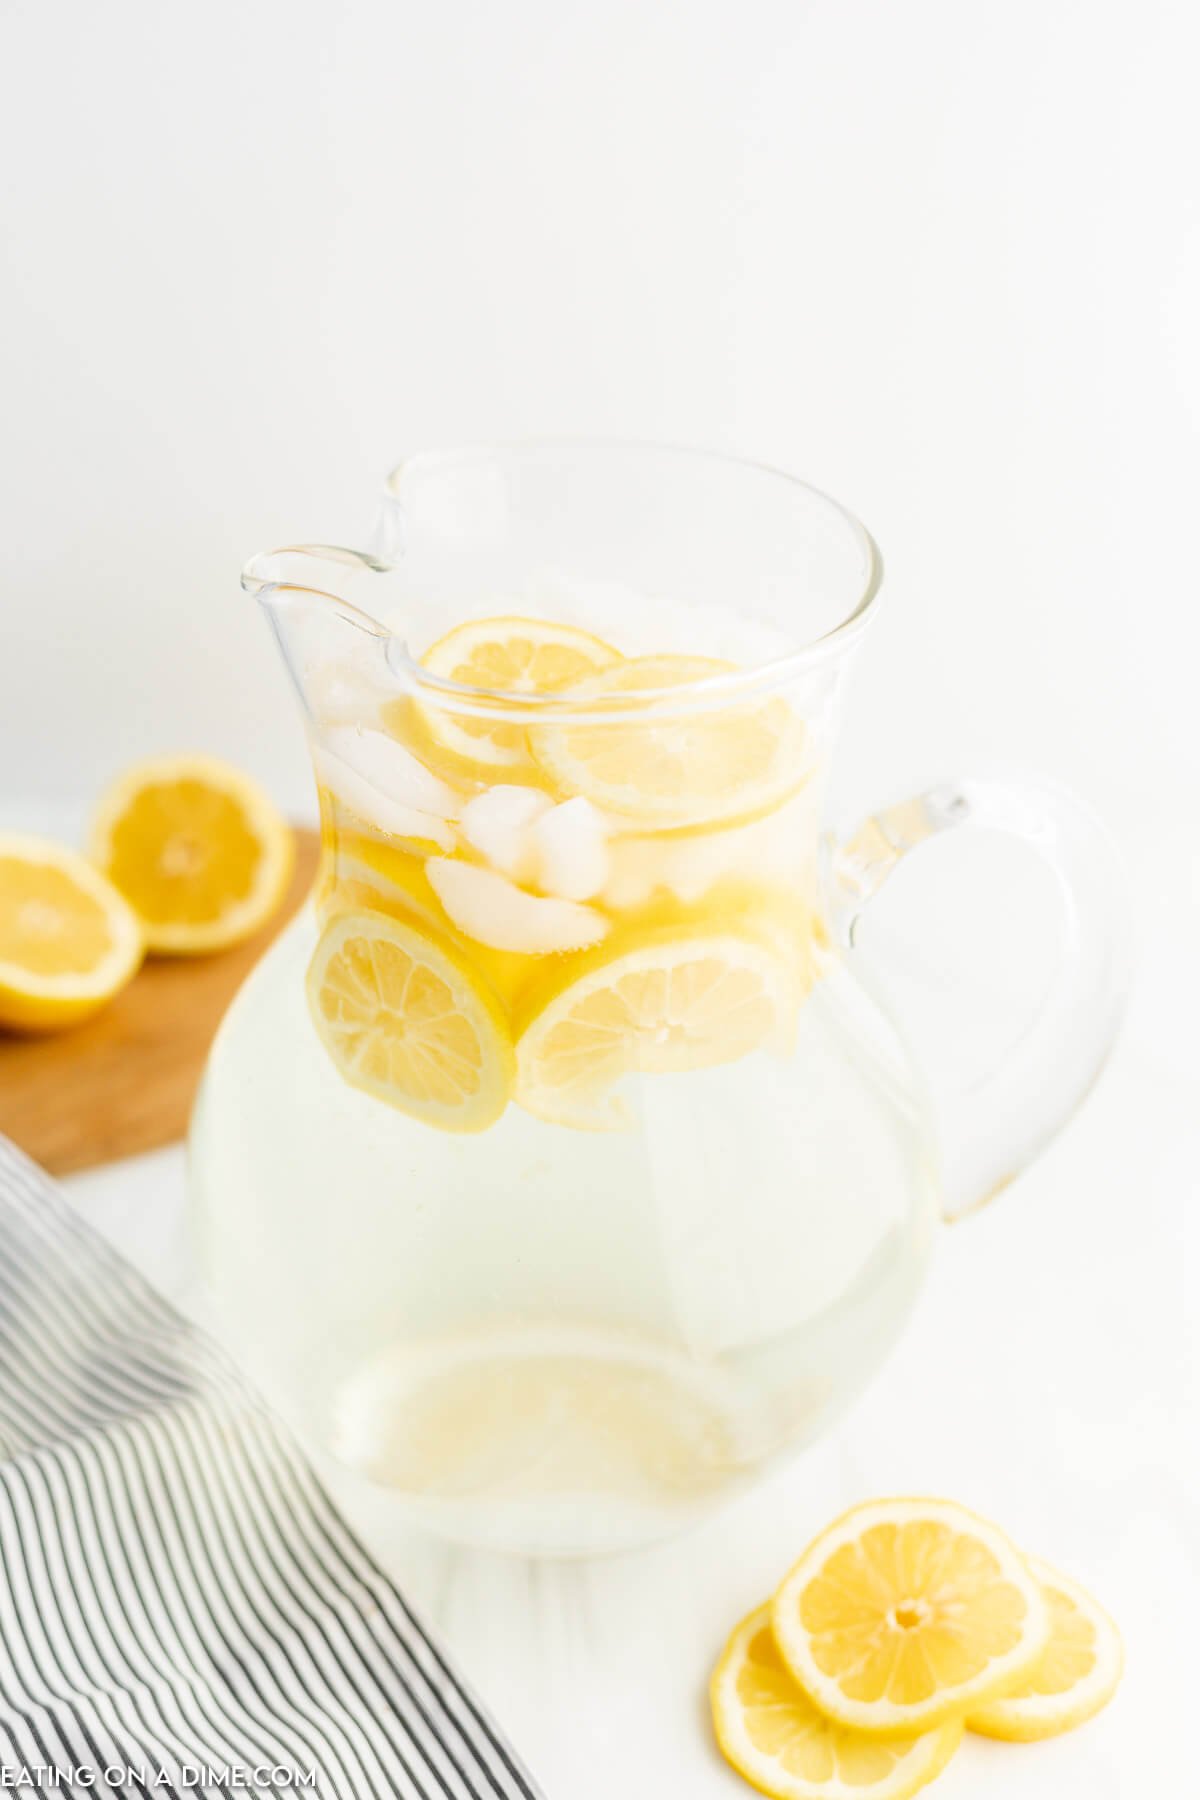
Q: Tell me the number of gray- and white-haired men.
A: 0